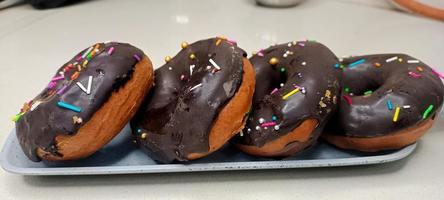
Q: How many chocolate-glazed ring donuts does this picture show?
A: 4